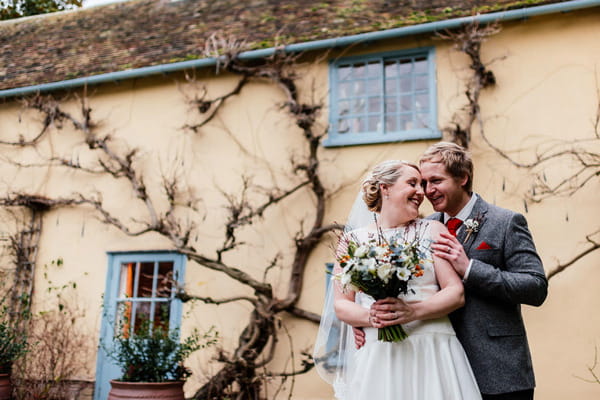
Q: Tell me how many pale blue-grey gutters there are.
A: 1